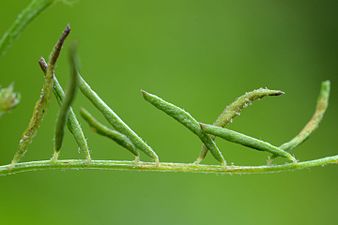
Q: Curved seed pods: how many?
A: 9